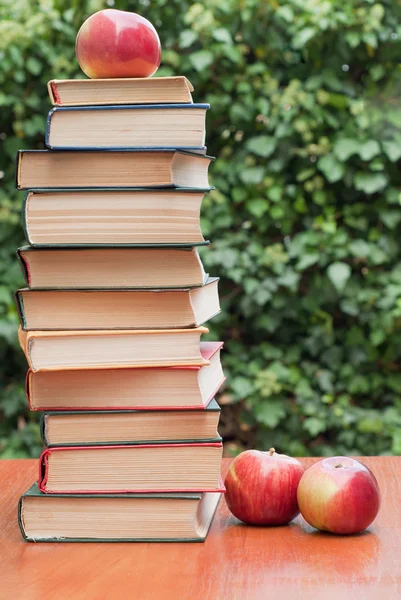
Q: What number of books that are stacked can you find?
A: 11